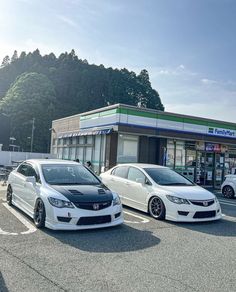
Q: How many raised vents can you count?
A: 2